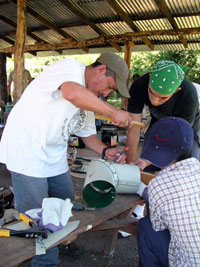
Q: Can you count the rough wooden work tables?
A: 1